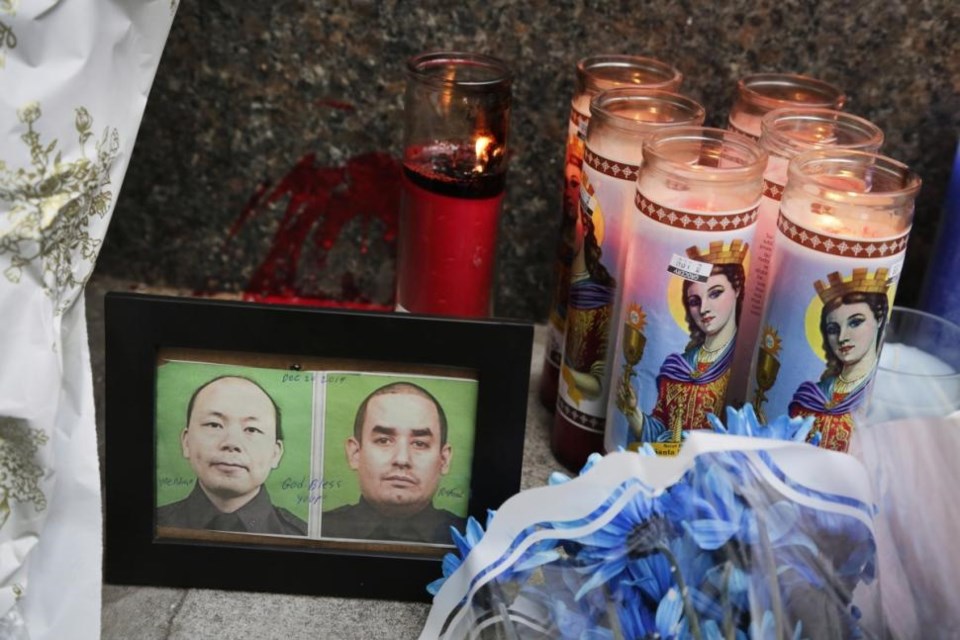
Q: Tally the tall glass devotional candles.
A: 7